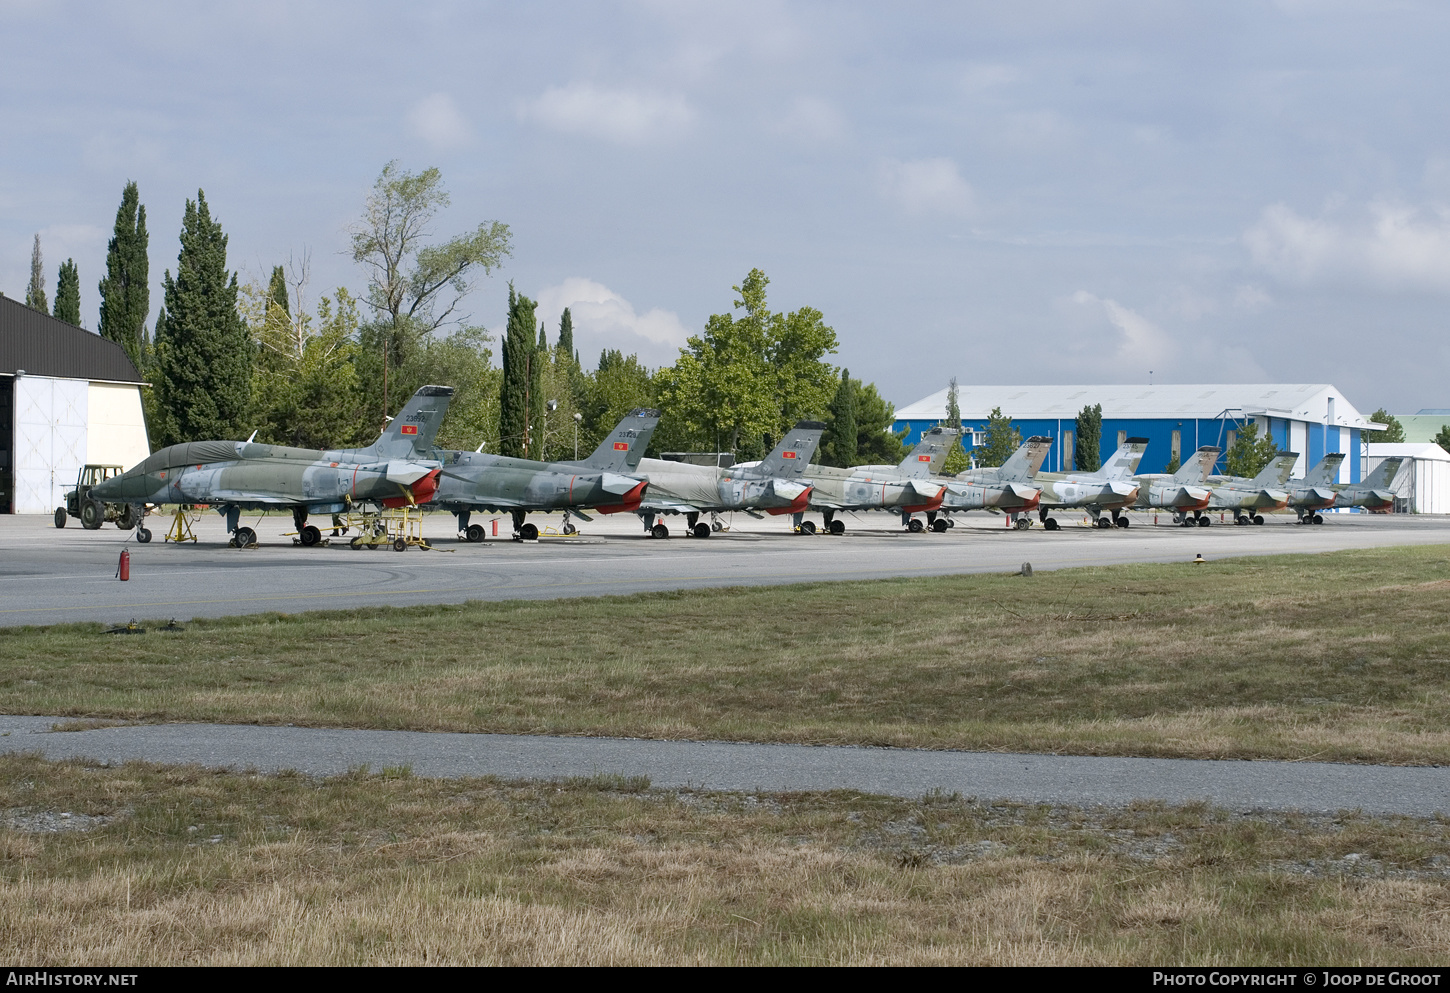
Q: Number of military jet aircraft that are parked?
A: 10